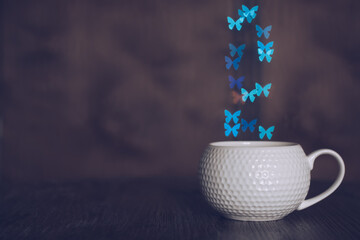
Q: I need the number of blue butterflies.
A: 15